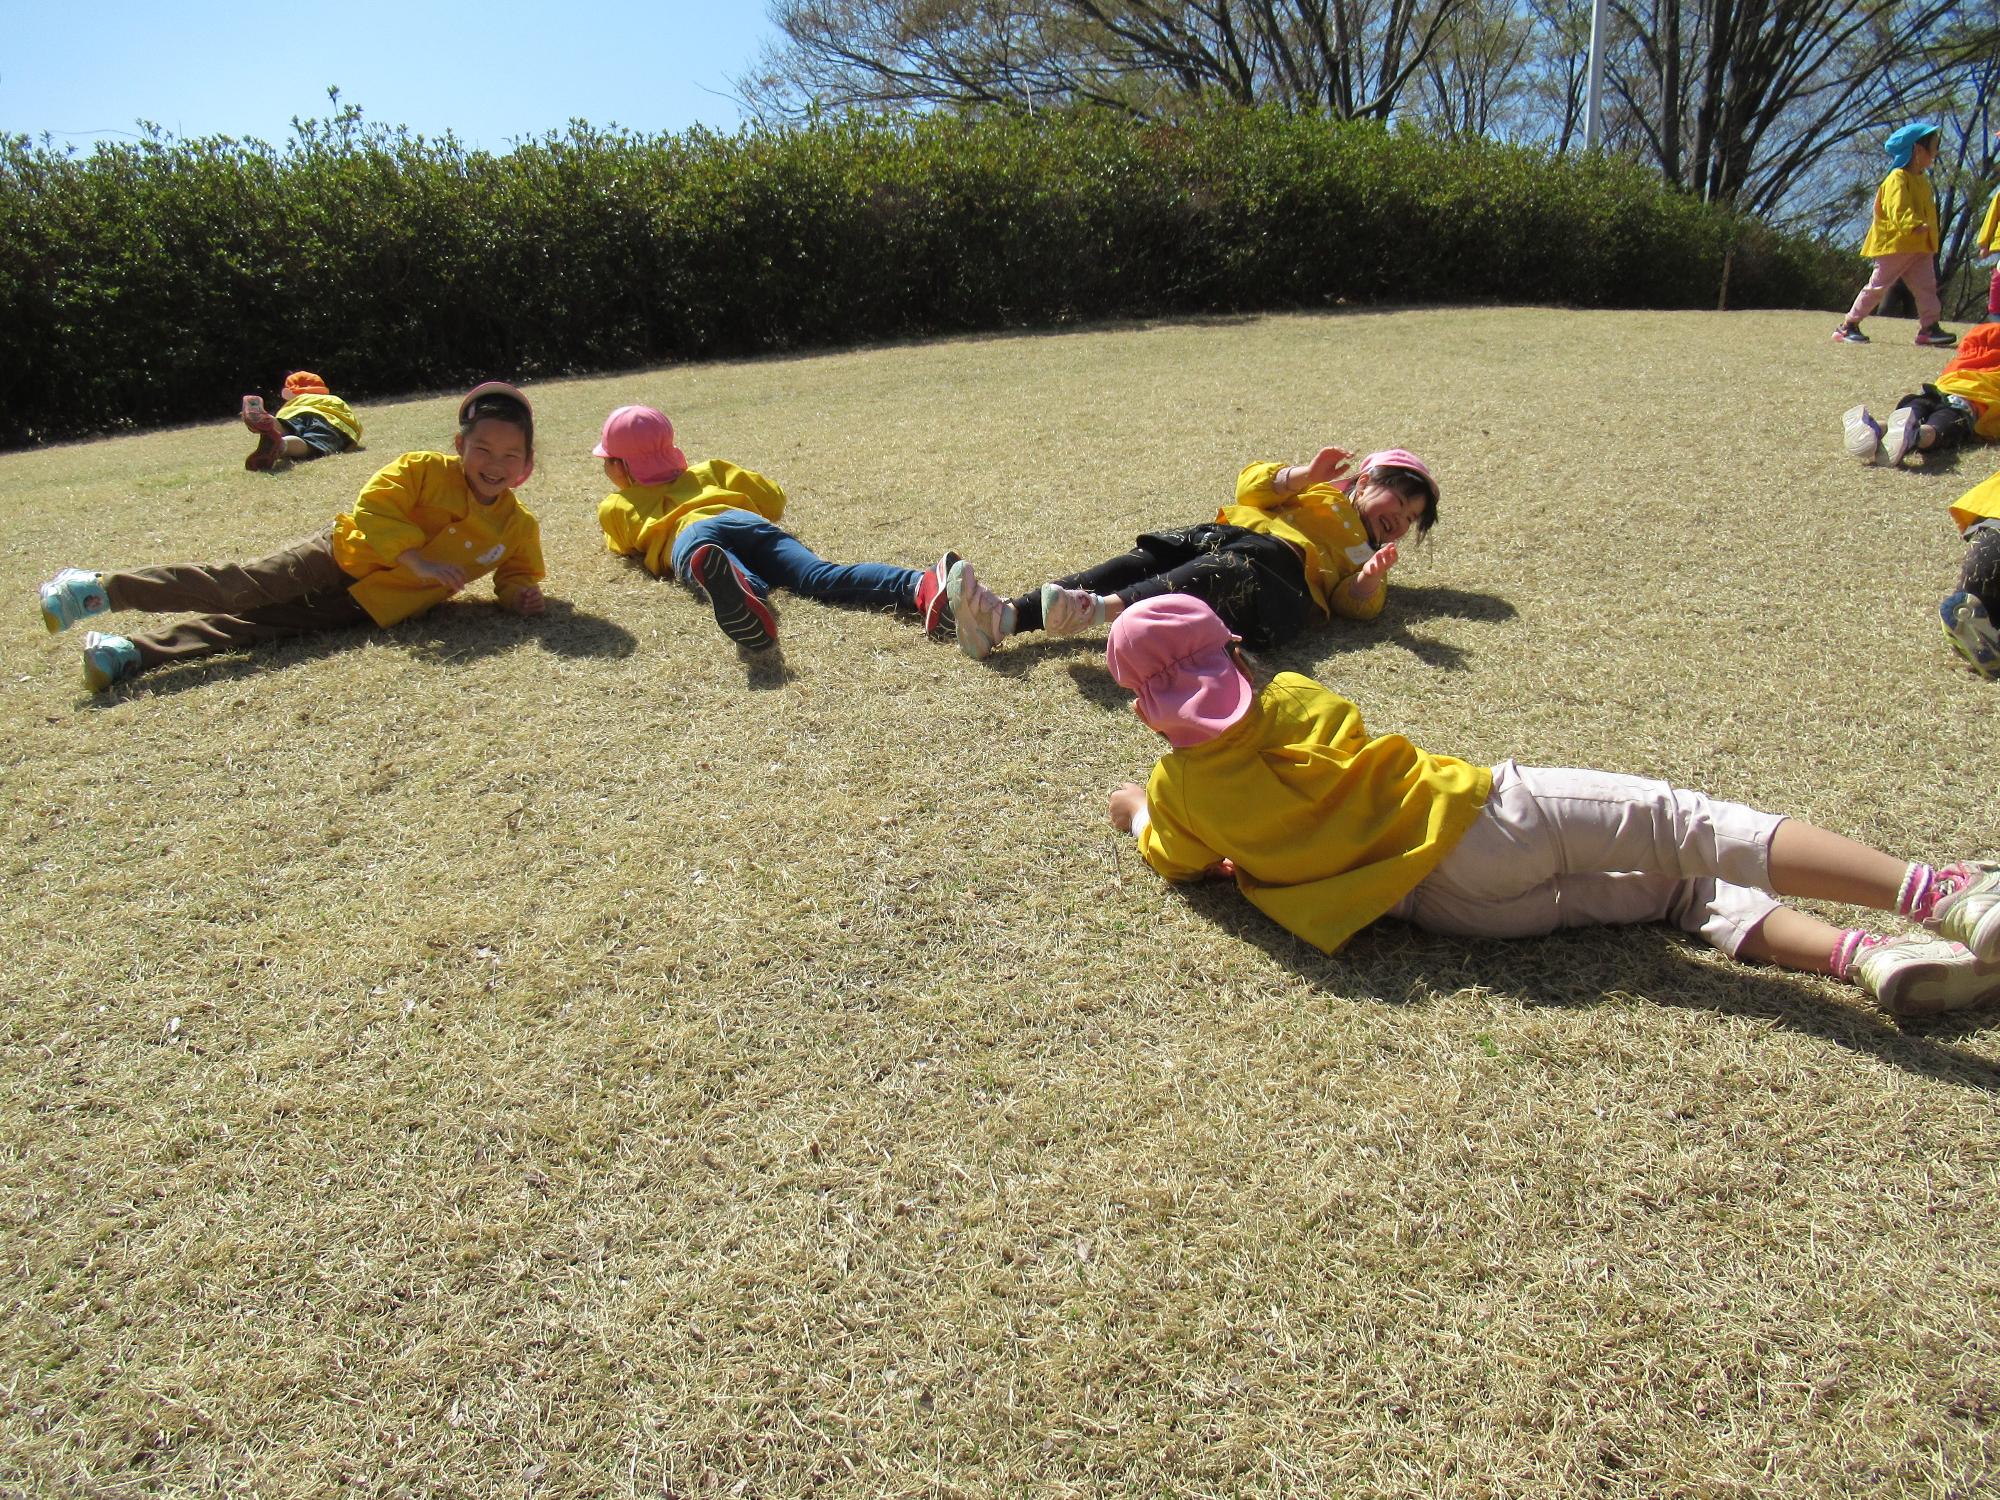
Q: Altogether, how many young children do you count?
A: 9